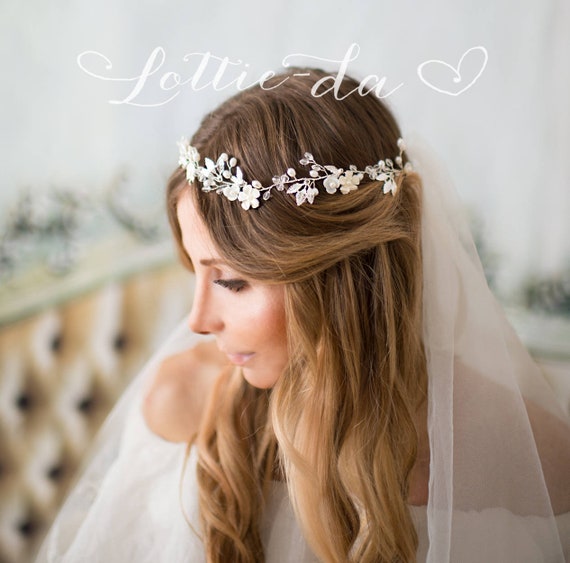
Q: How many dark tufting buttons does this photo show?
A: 6